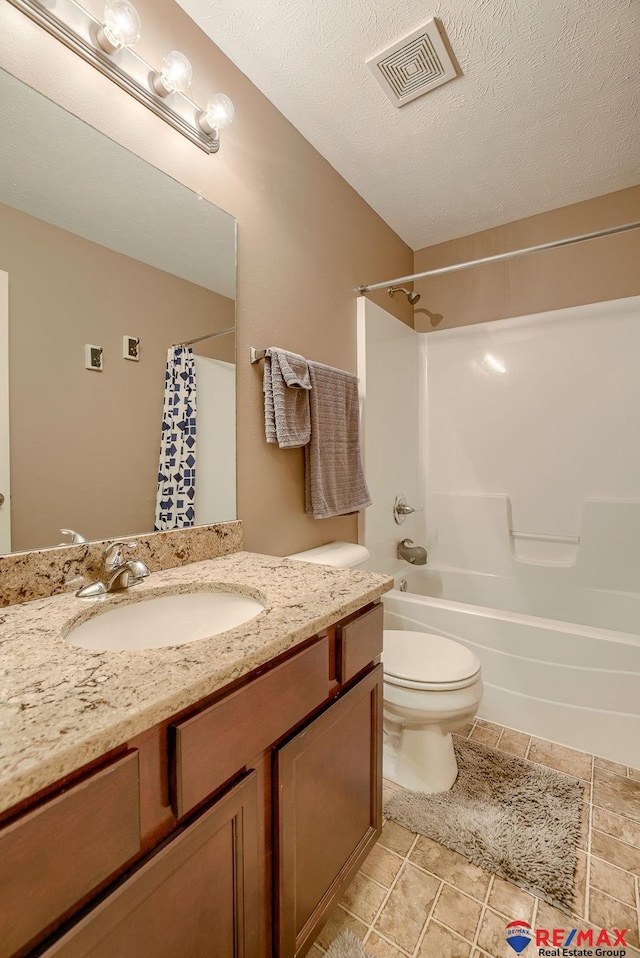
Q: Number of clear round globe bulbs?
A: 3